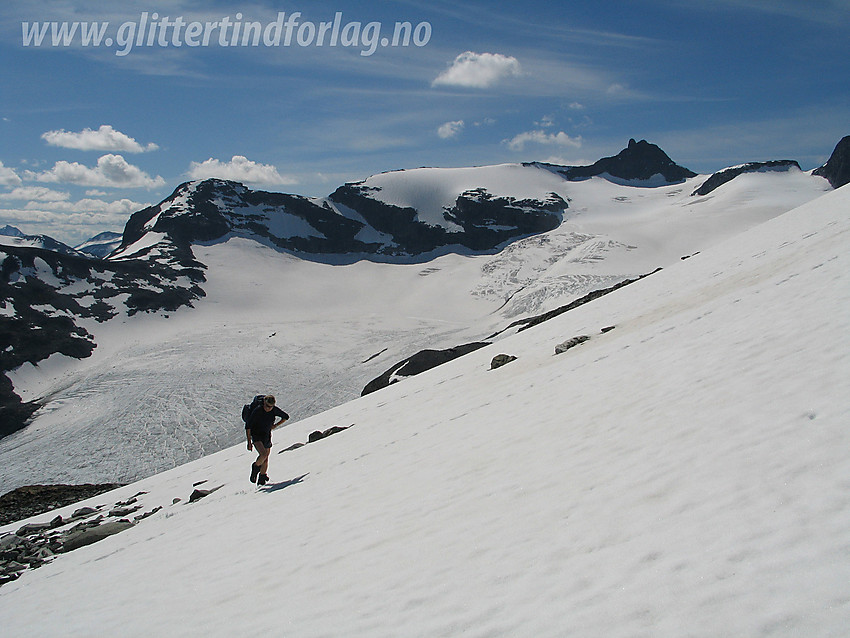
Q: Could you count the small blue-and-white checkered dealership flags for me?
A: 0